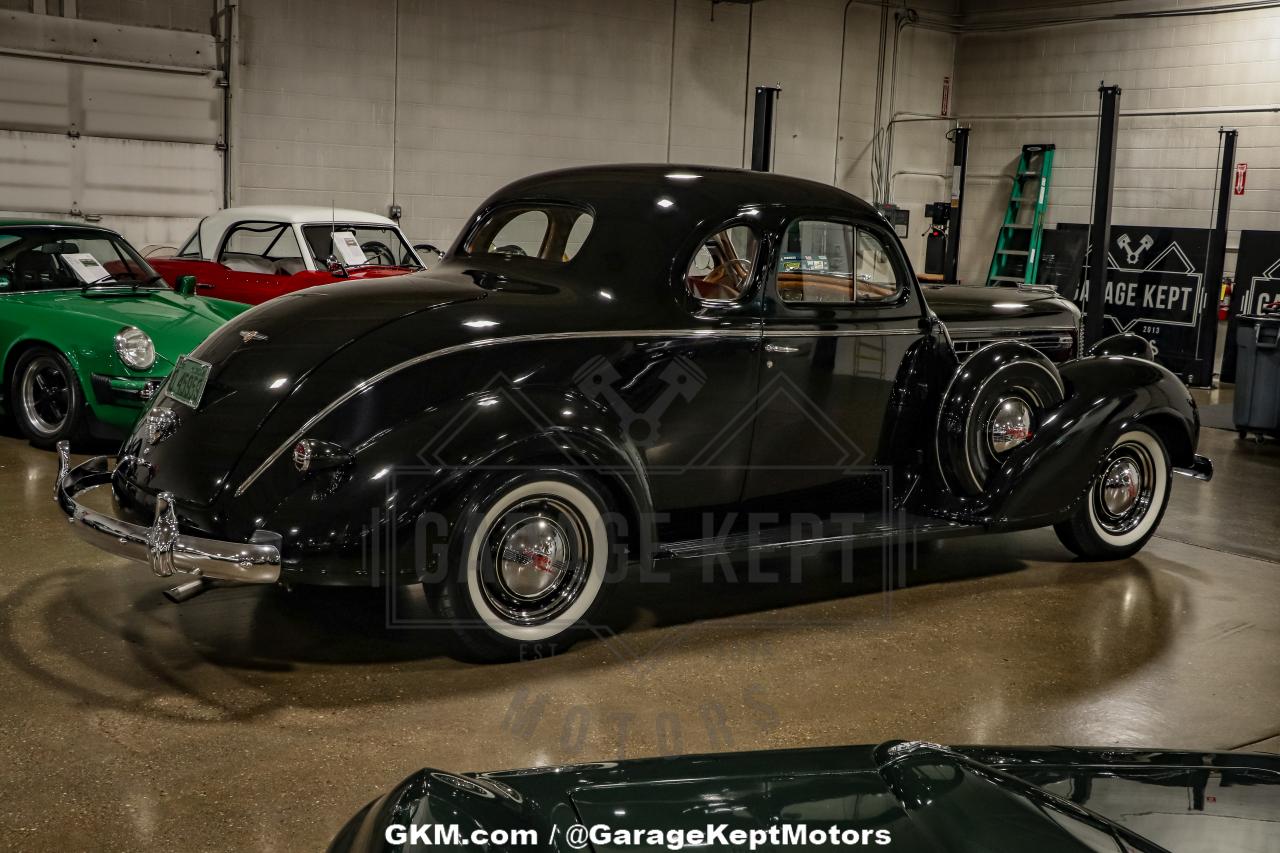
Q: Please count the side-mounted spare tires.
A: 1